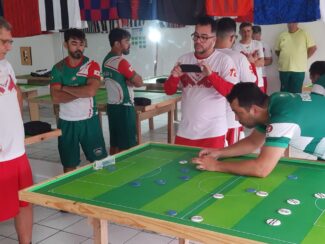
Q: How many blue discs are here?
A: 8